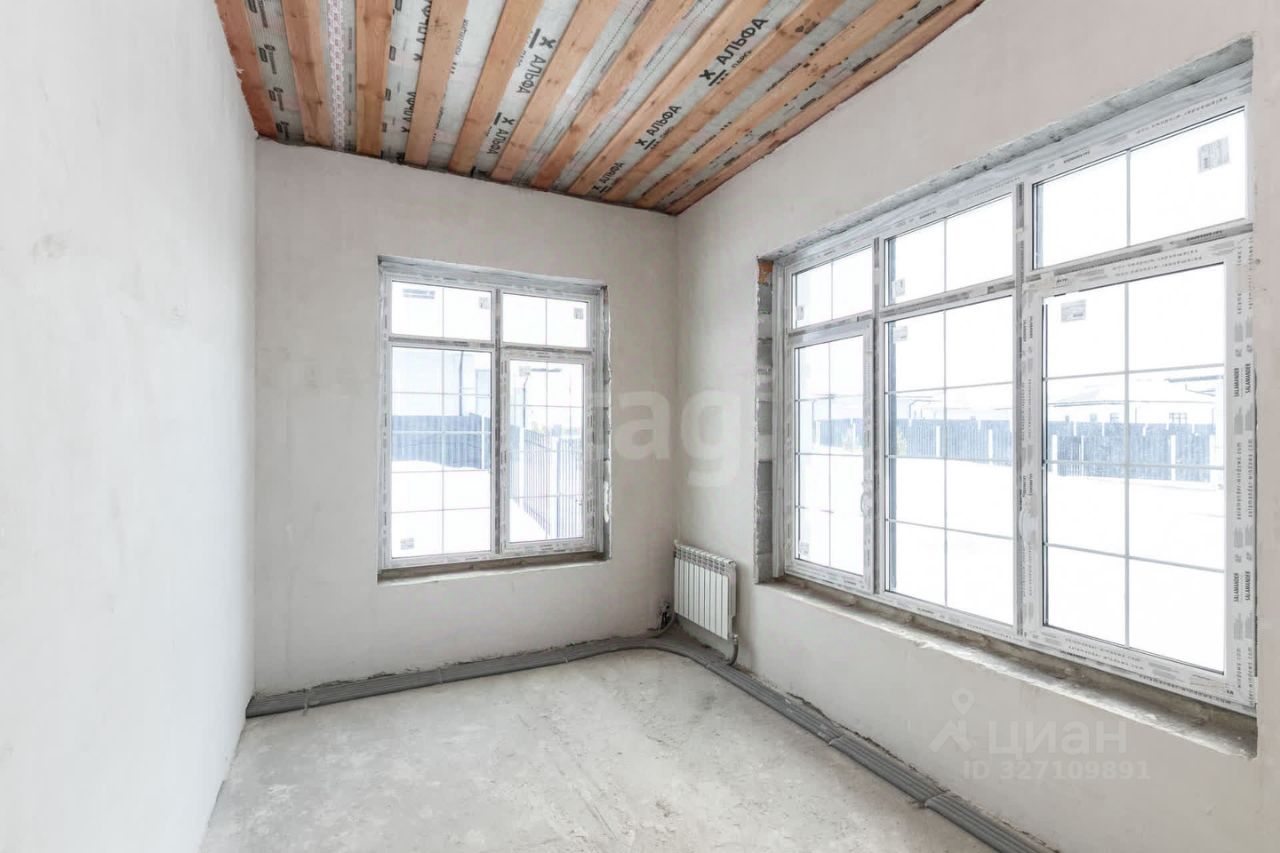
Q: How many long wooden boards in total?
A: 11